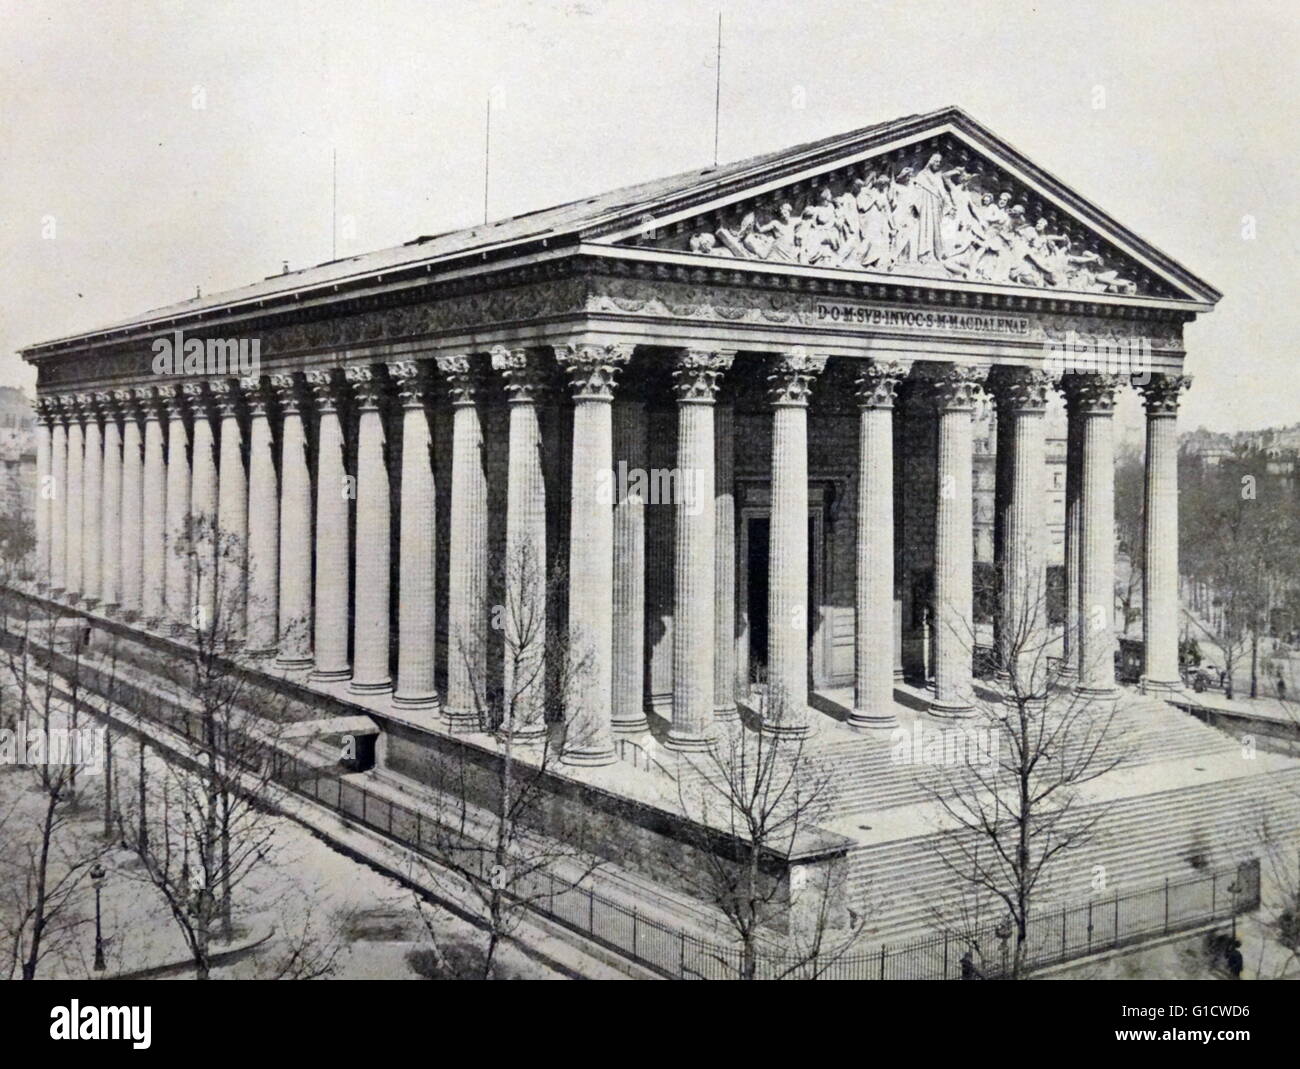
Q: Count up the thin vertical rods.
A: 3